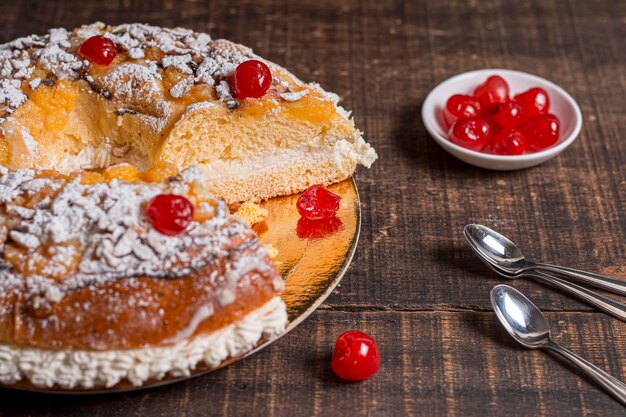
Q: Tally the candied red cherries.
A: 12